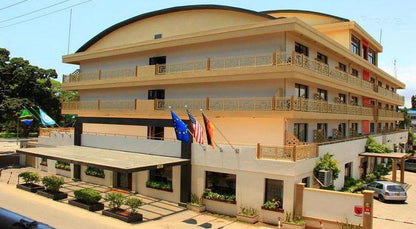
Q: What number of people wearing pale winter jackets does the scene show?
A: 0